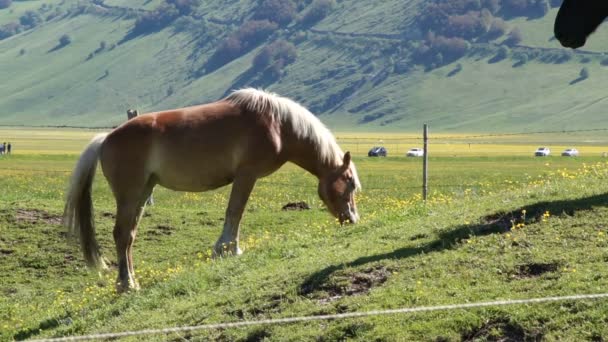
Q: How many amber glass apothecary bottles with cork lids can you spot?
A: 0